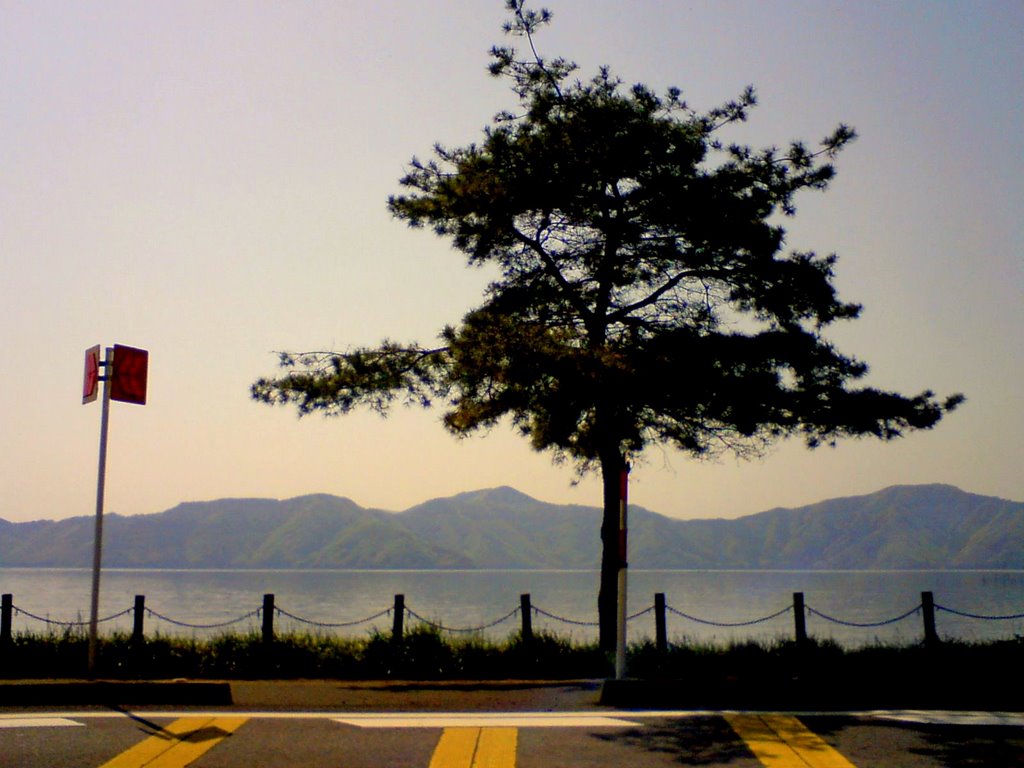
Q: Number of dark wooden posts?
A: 8